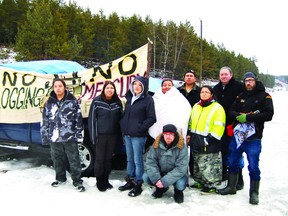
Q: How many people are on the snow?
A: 9